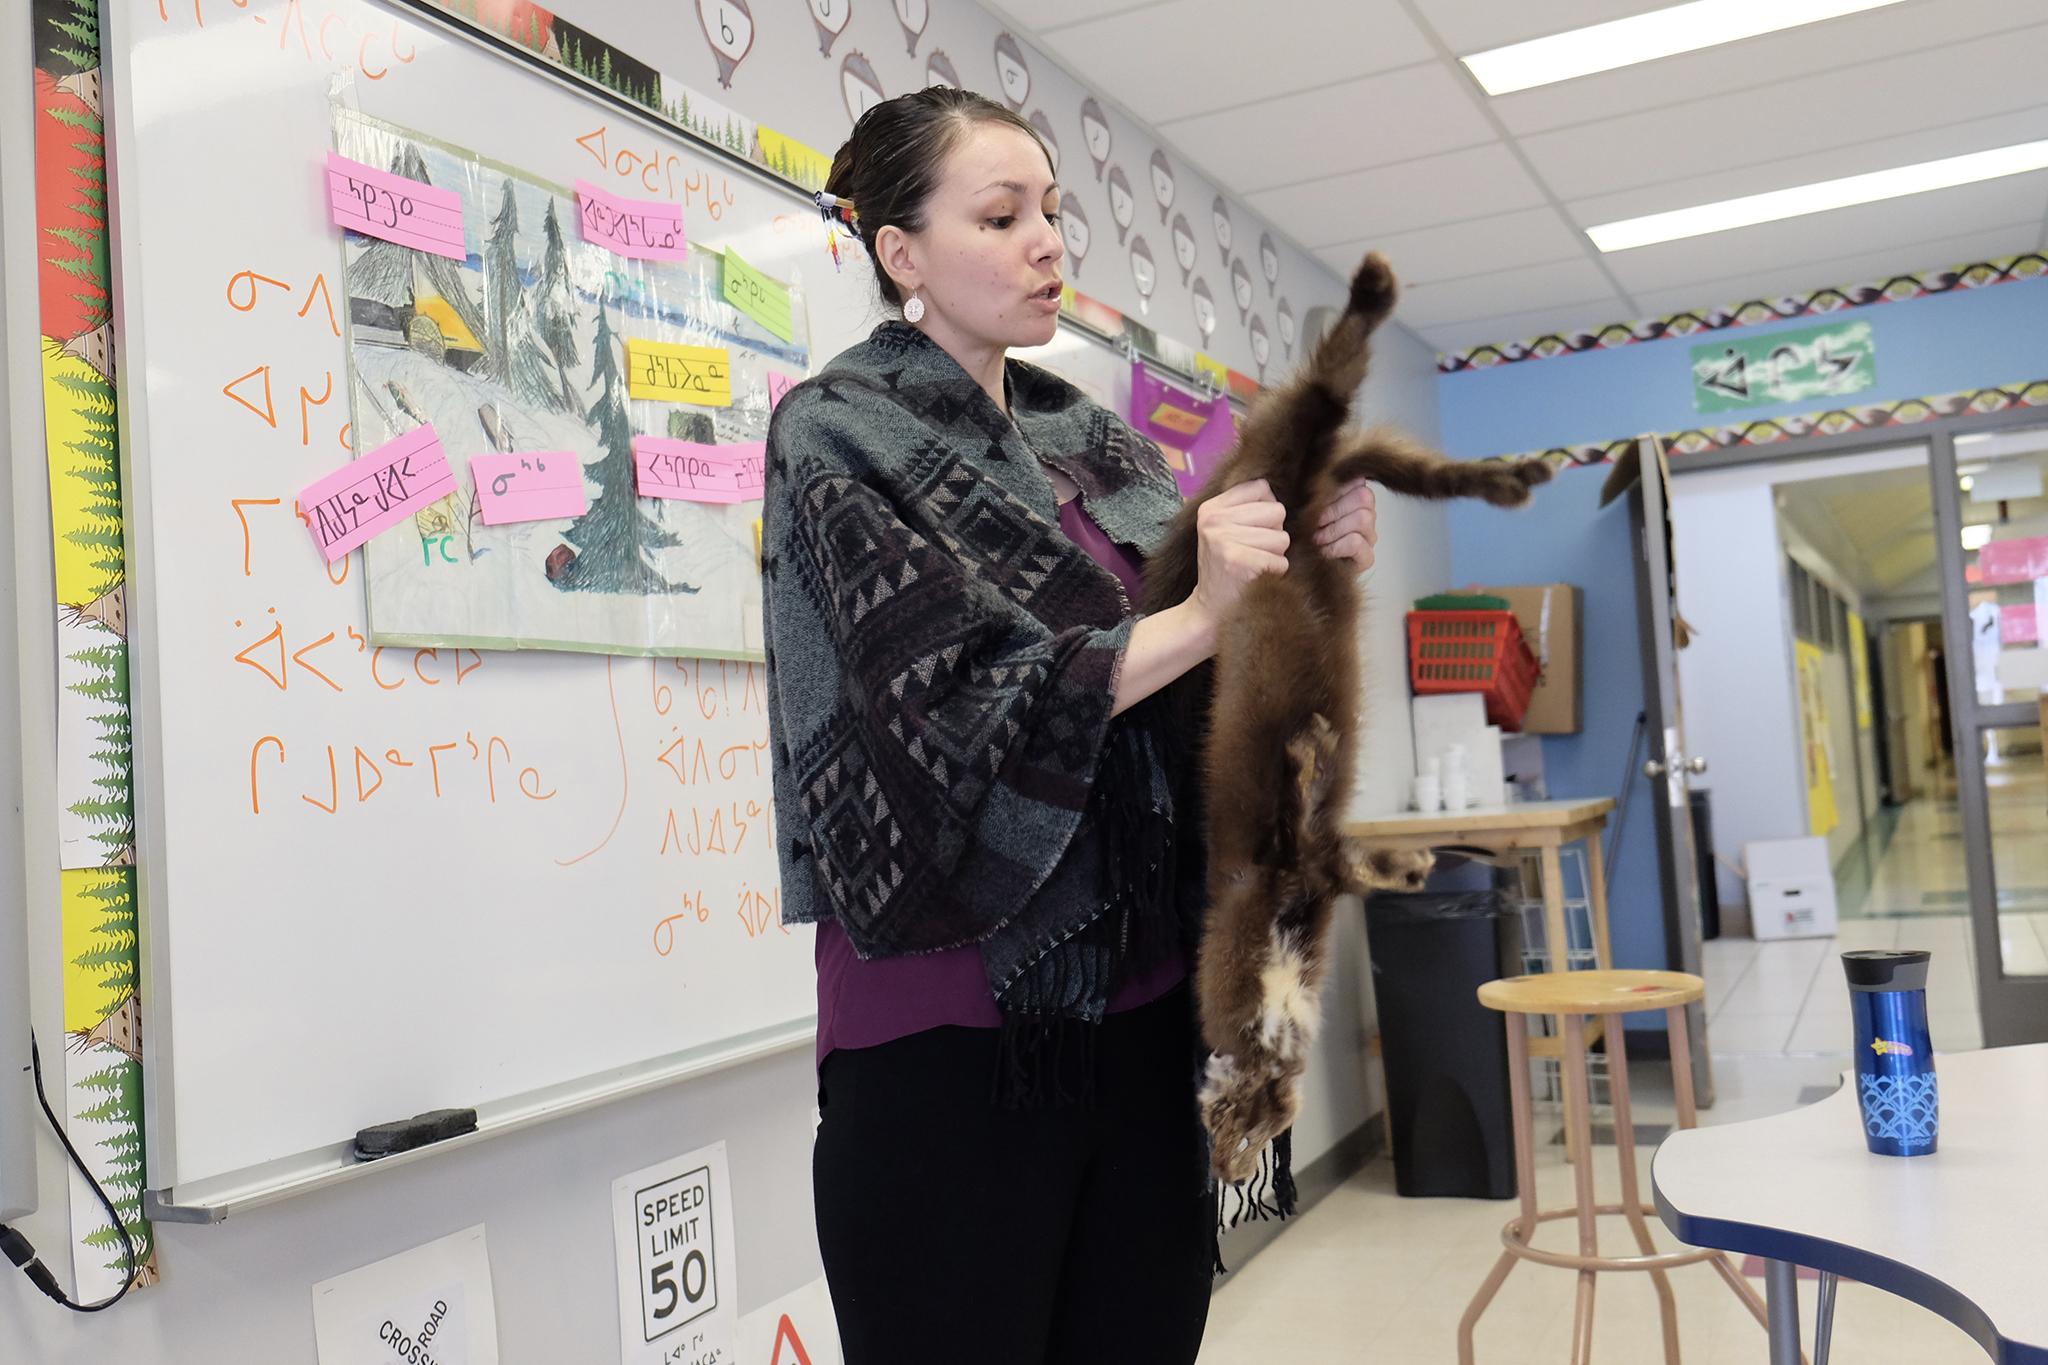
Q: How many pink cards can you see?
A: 7